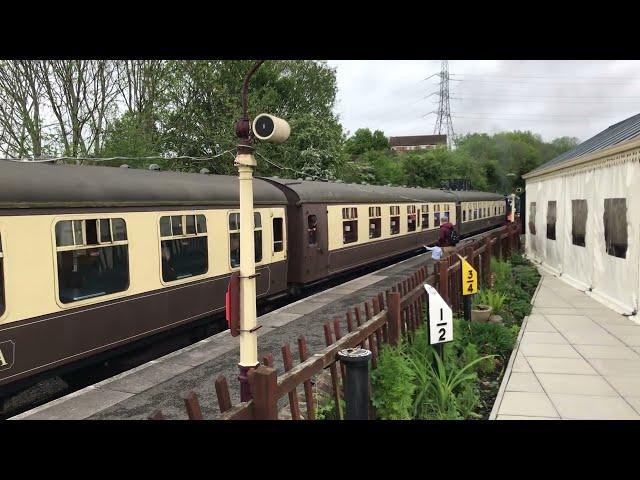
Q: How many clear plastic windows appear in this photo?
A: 4